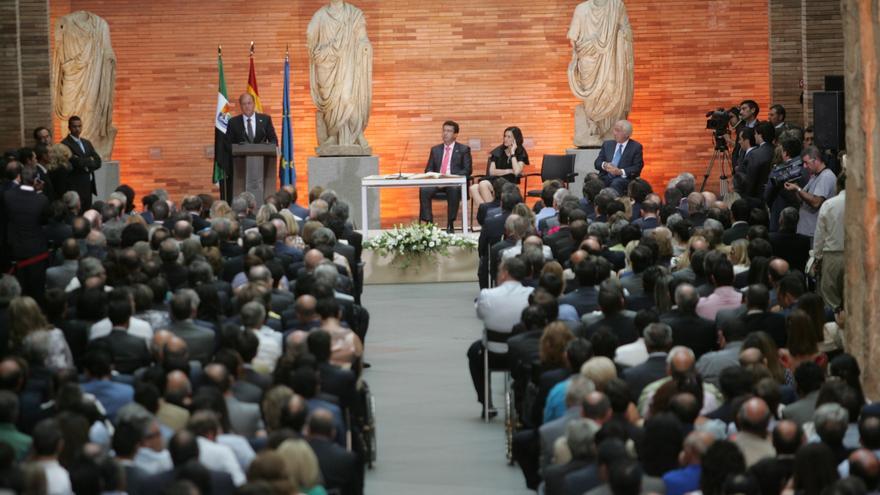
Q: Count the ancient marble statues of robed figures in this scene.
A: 3